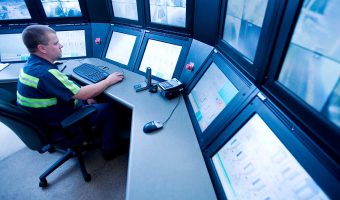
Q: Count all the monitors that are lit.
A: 12